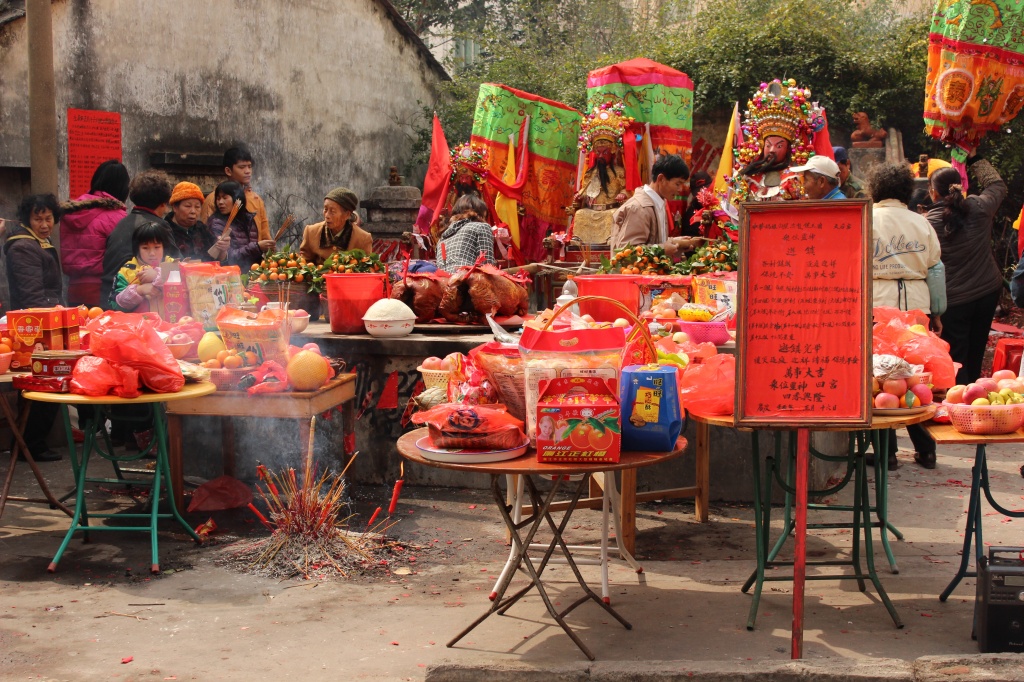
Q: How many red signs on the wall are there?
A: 1